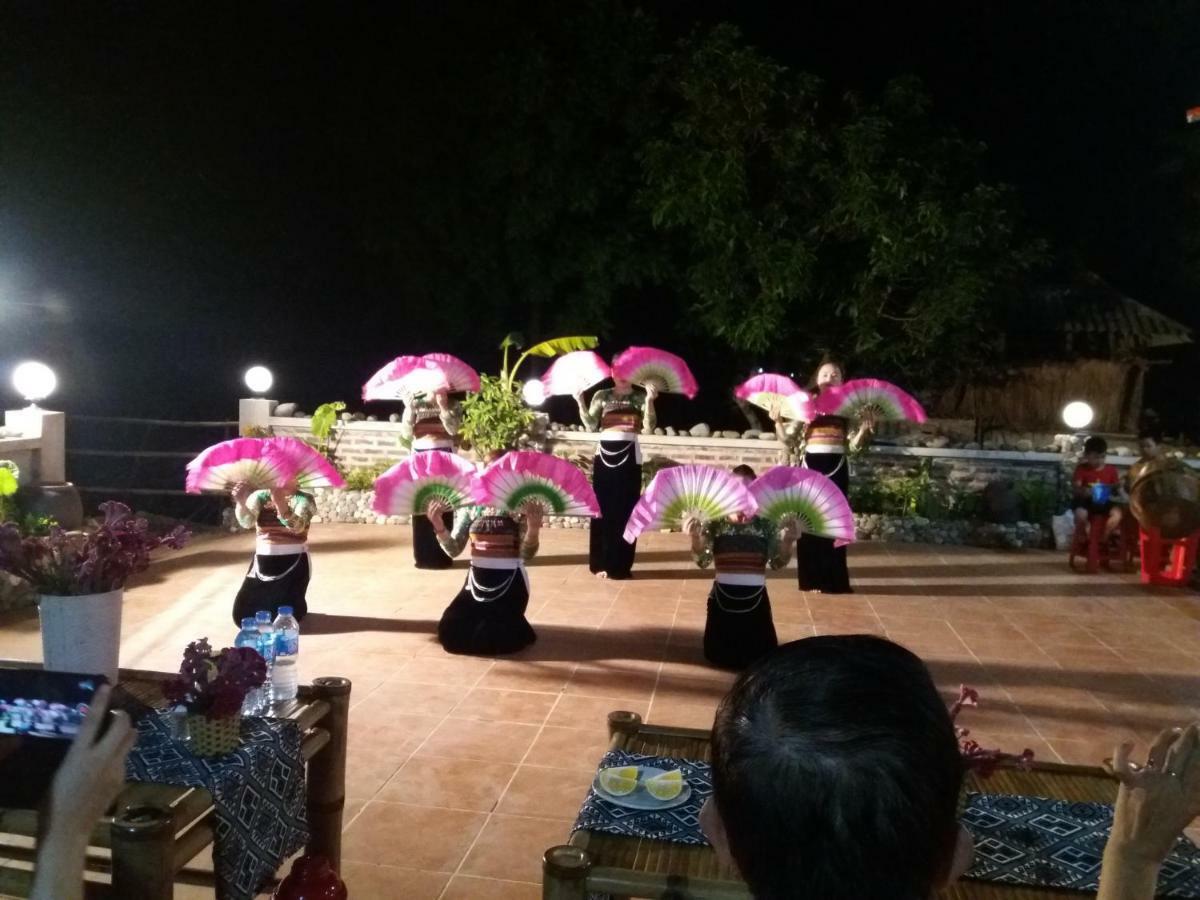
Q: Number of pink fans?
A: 12